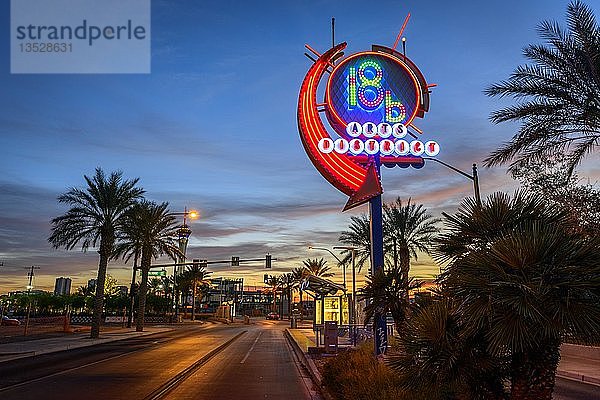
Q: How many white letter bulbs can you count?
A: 12